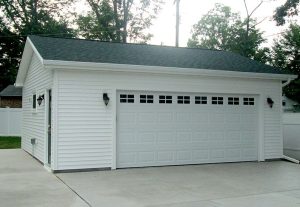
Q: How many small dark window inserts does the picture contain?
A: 8